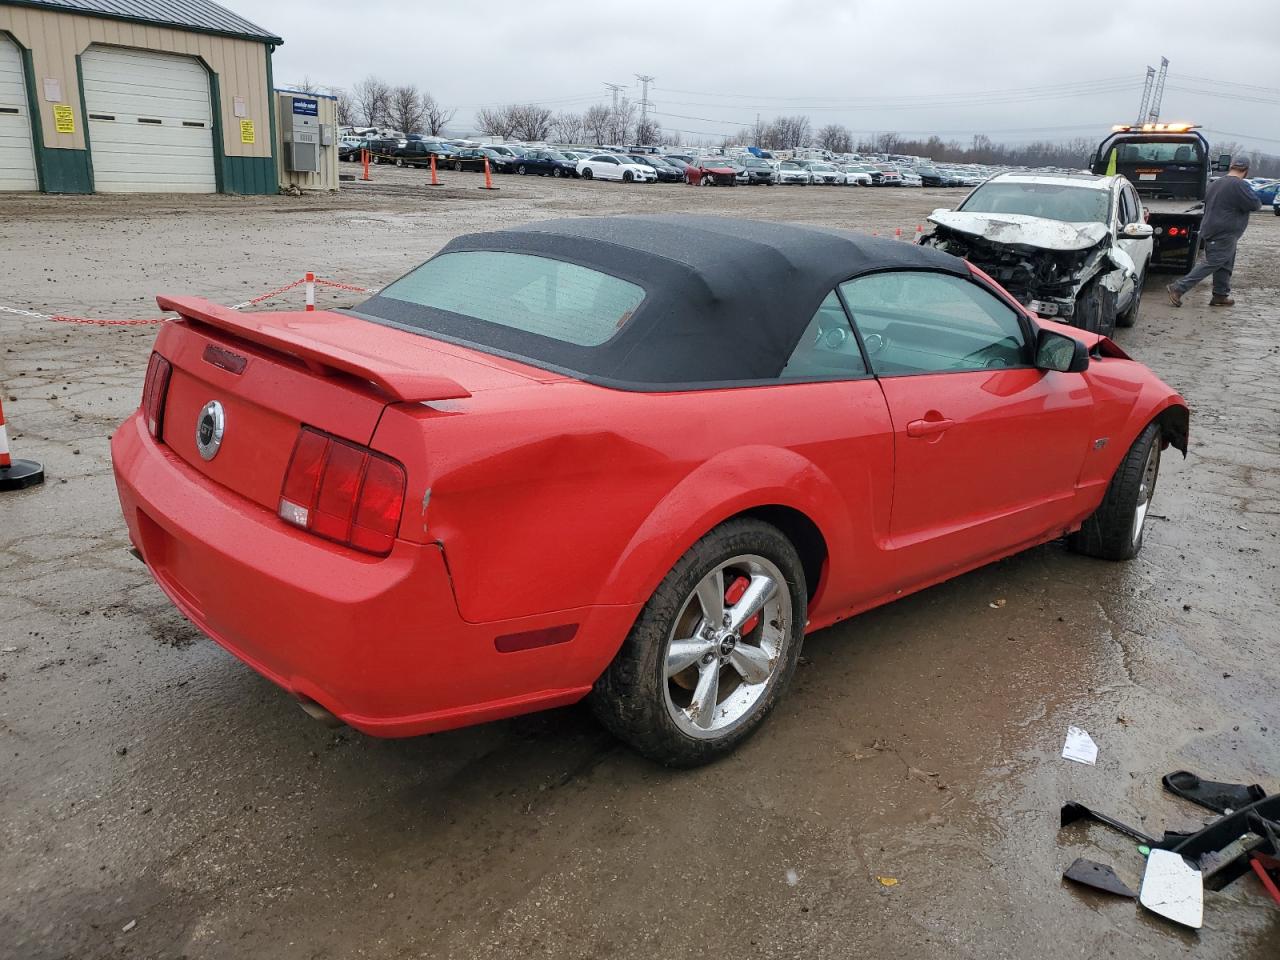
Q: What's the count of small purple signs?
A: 2